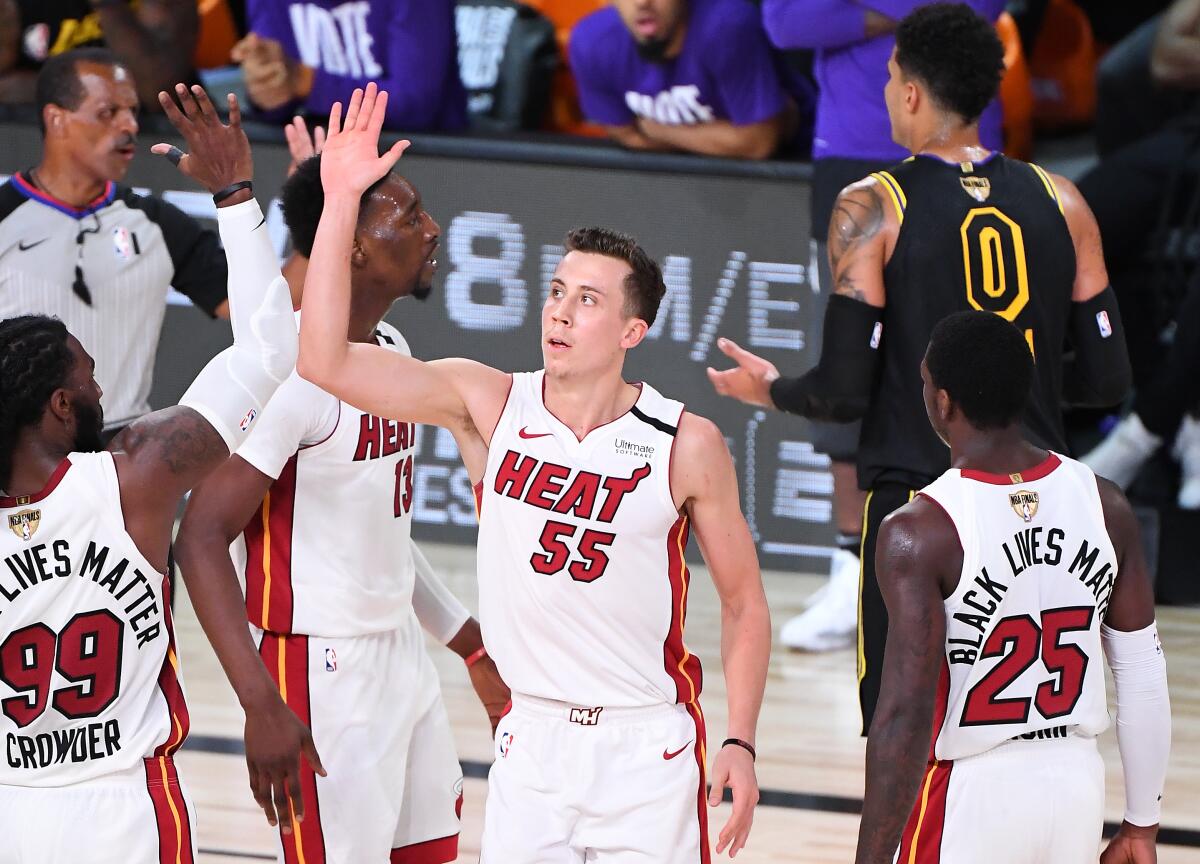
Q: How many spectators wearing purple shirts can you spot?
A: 3